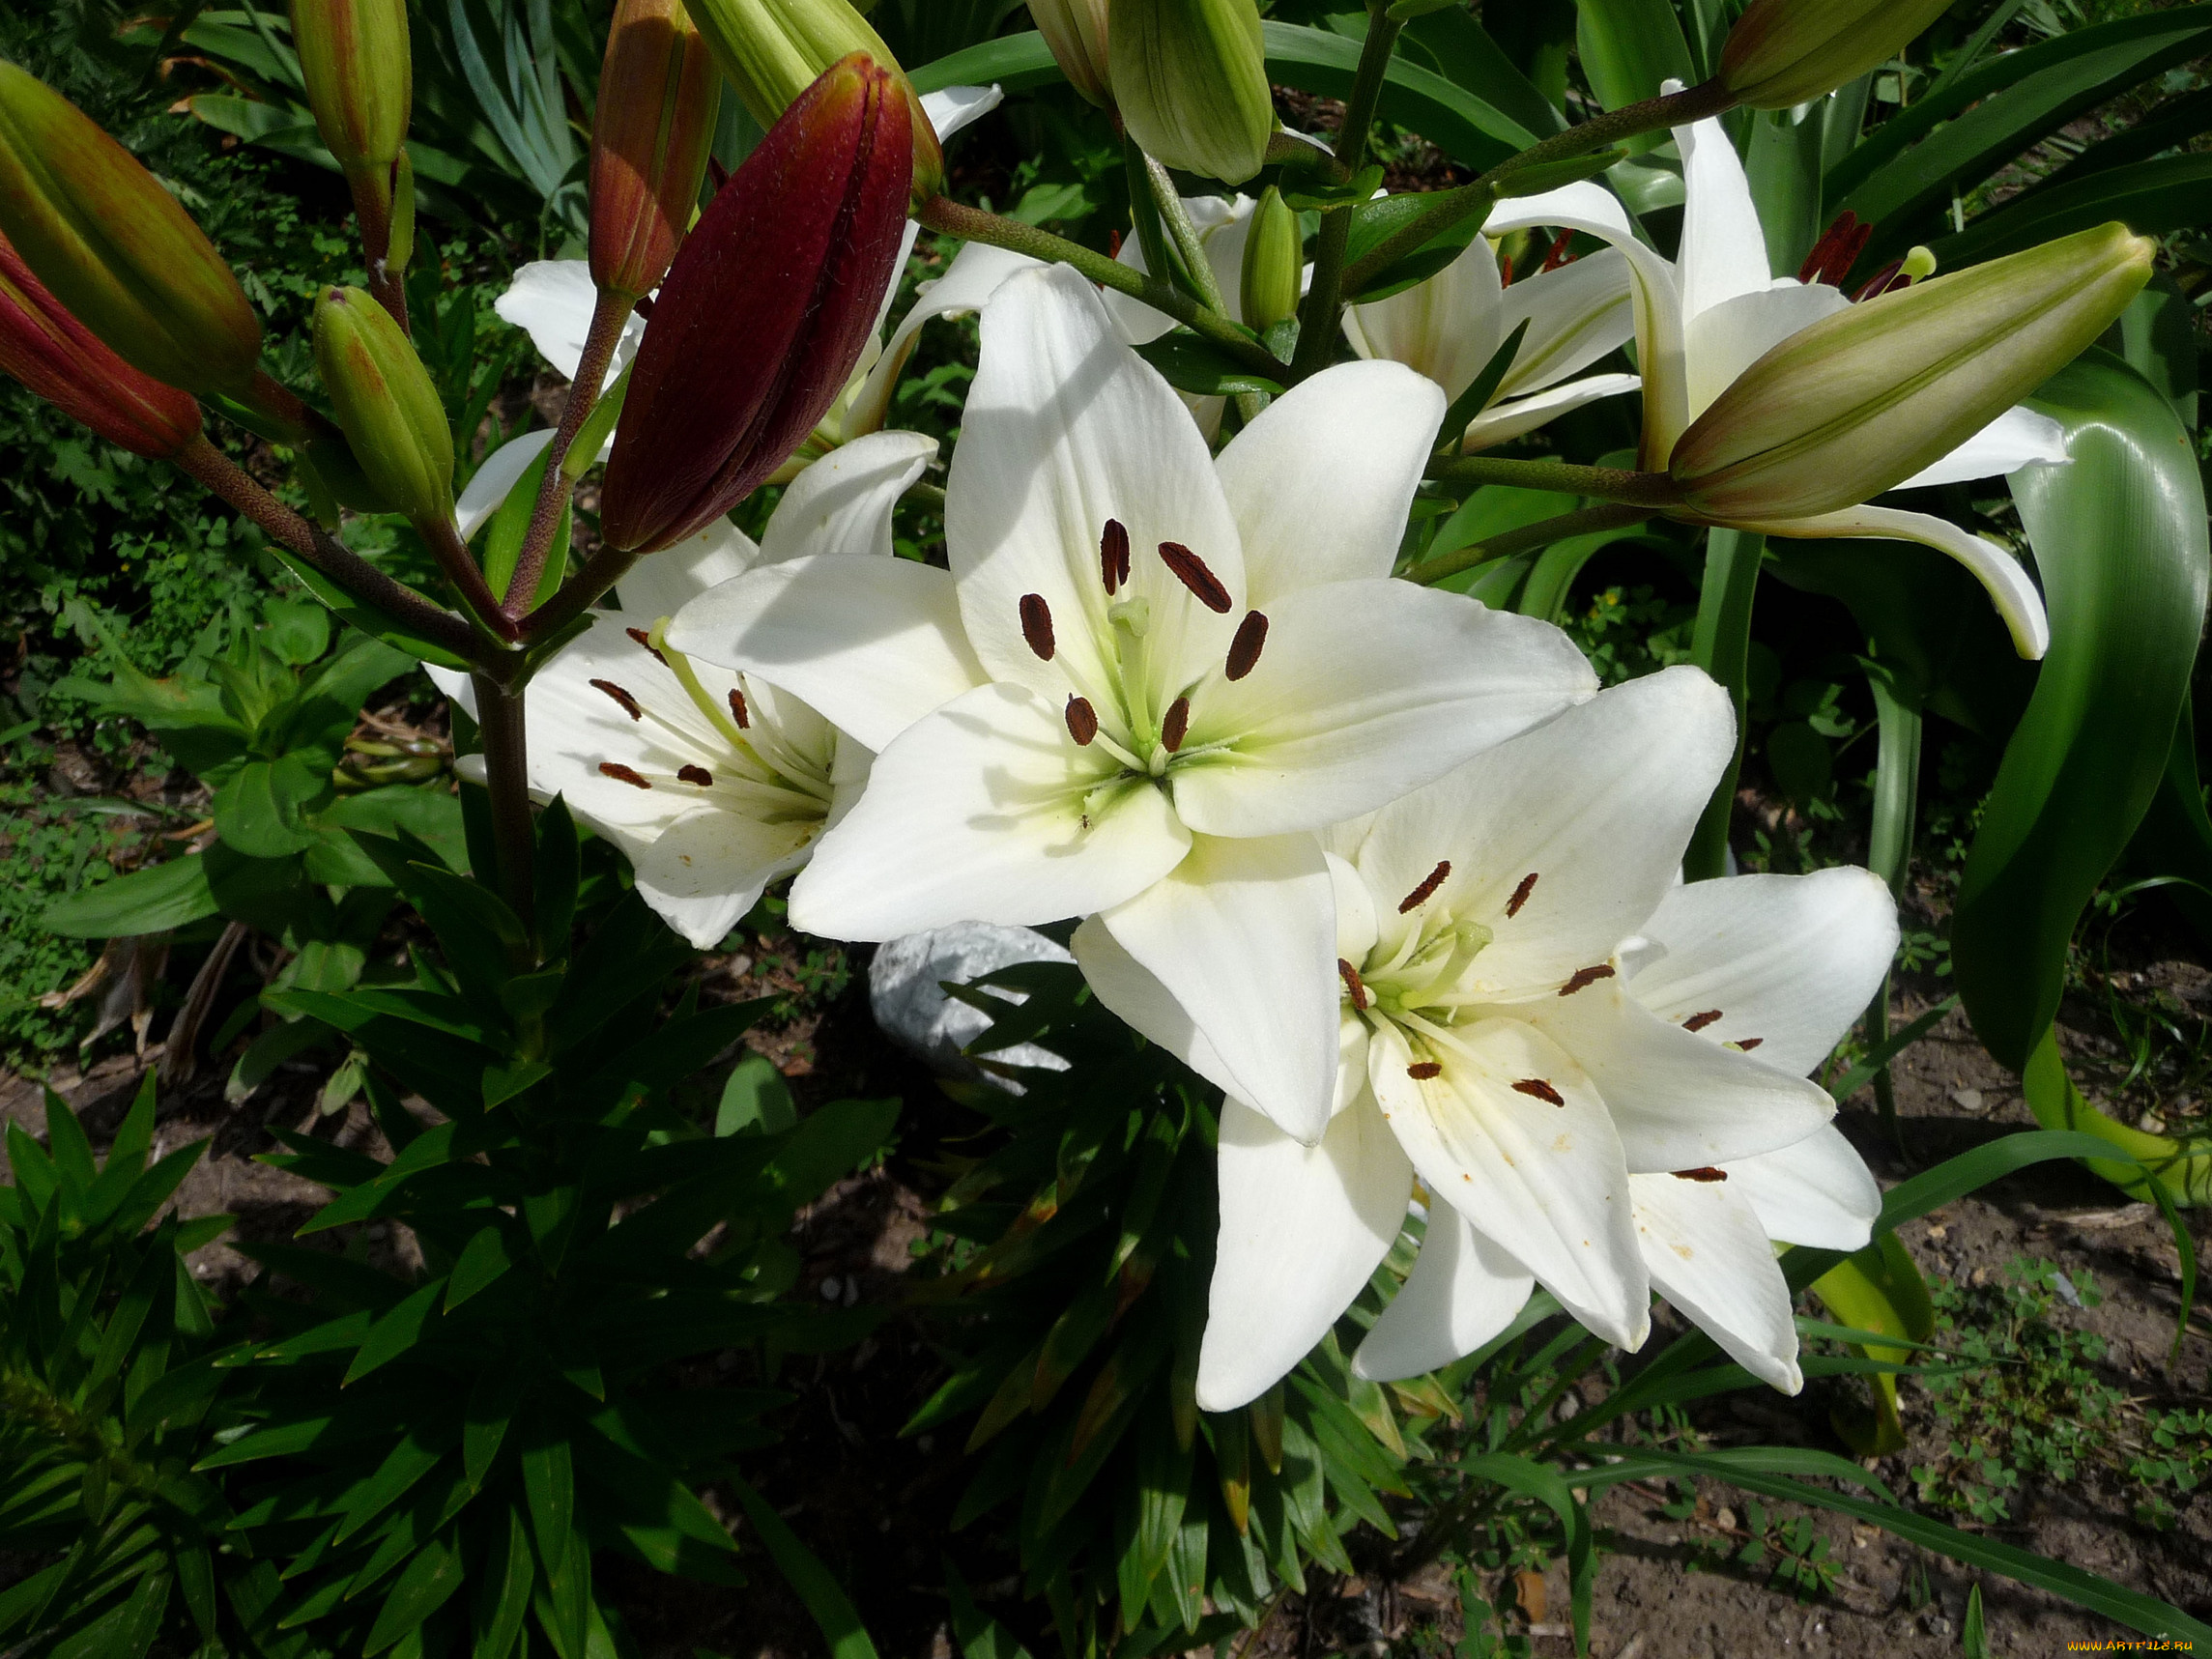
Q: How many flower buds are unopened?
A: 12